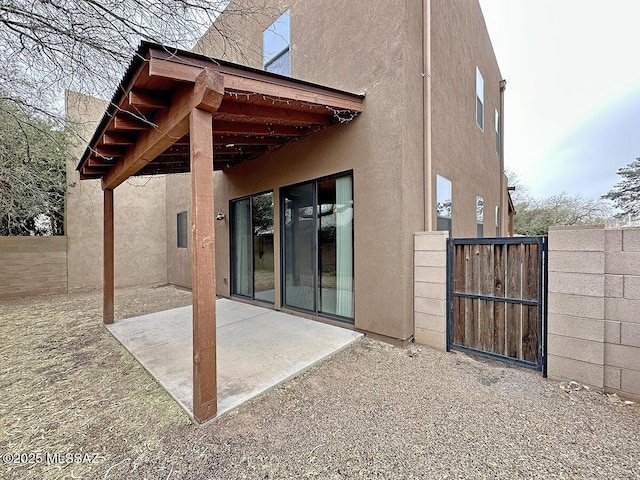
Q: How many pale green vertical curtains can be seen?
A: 2